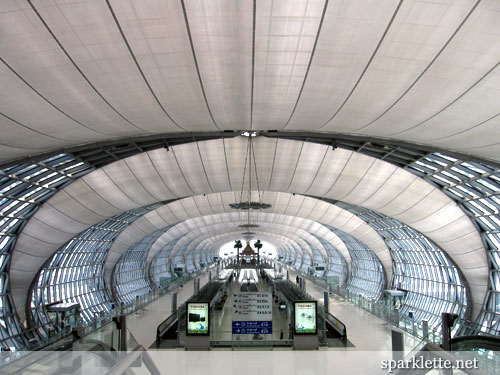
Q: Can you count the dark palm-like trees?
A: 2